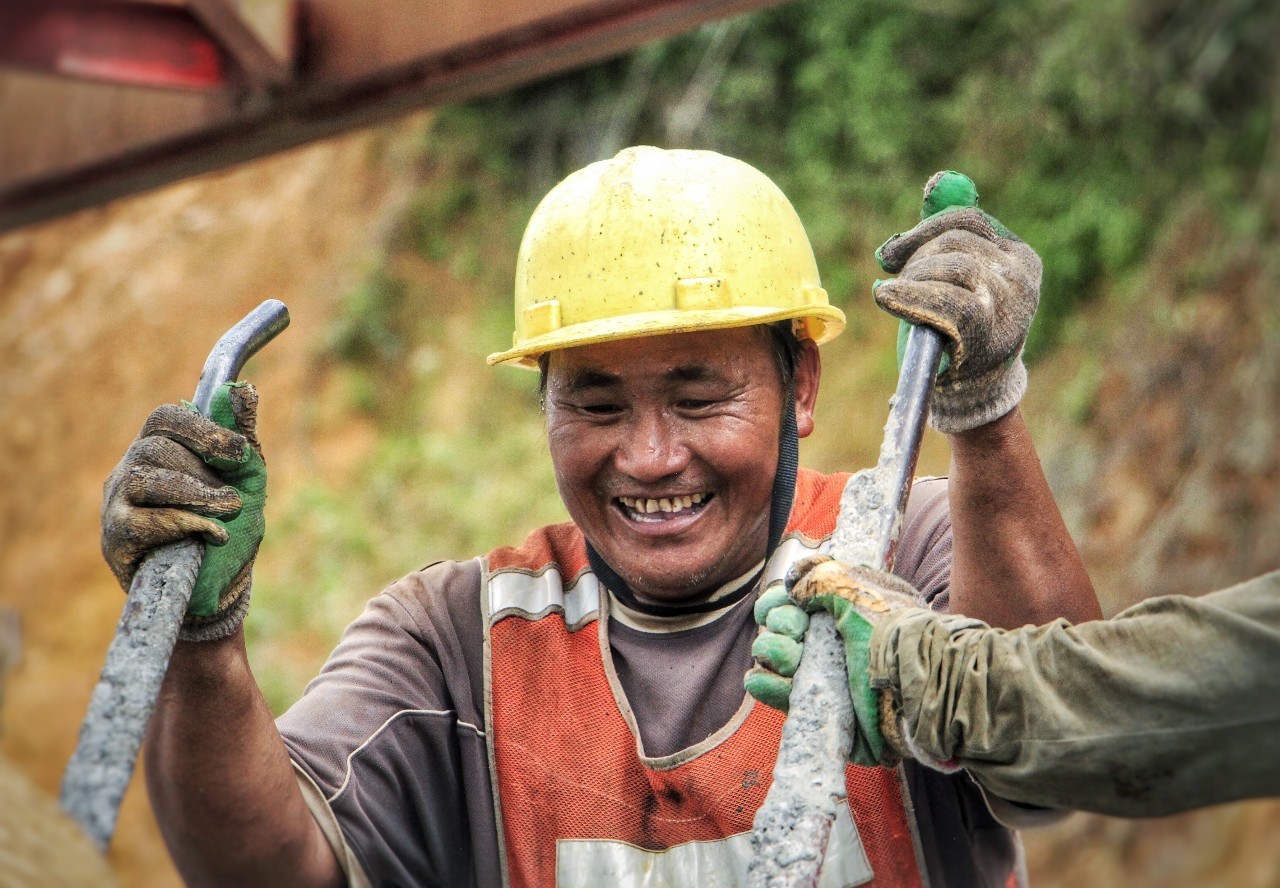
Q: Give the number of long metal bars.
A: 2